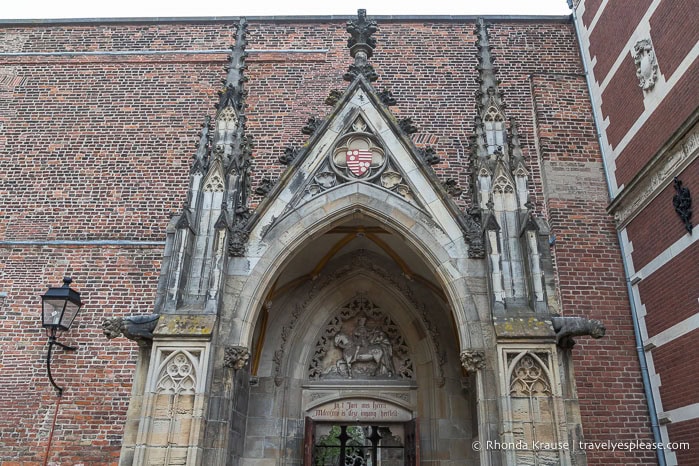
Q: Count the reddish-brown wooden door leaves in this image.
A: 2